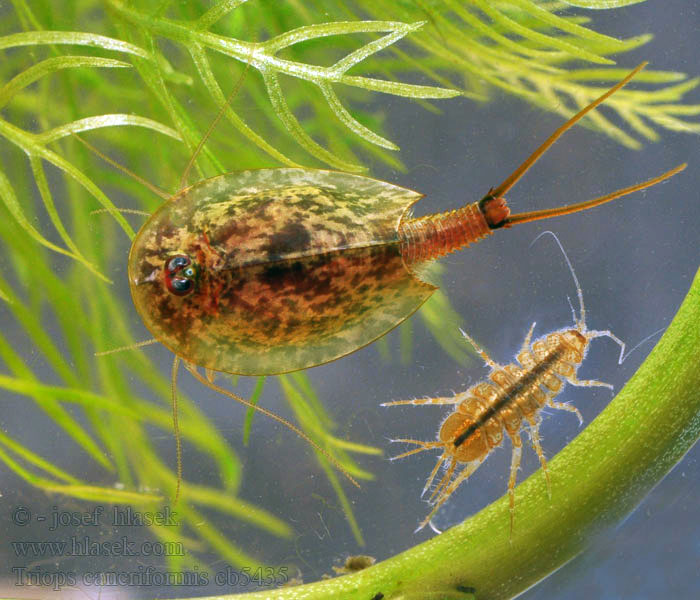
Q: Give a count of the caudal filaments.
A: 2